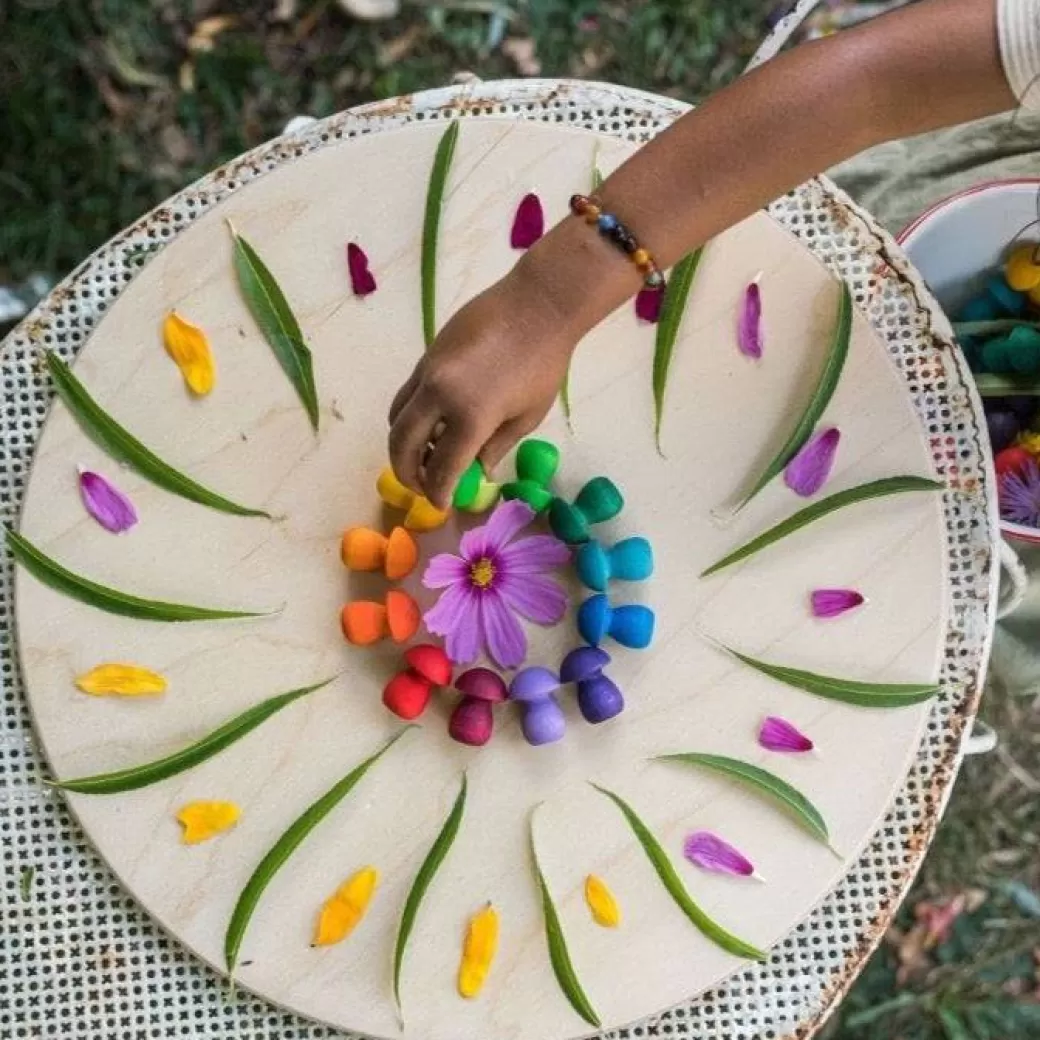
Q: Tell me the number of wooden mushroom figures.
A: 12